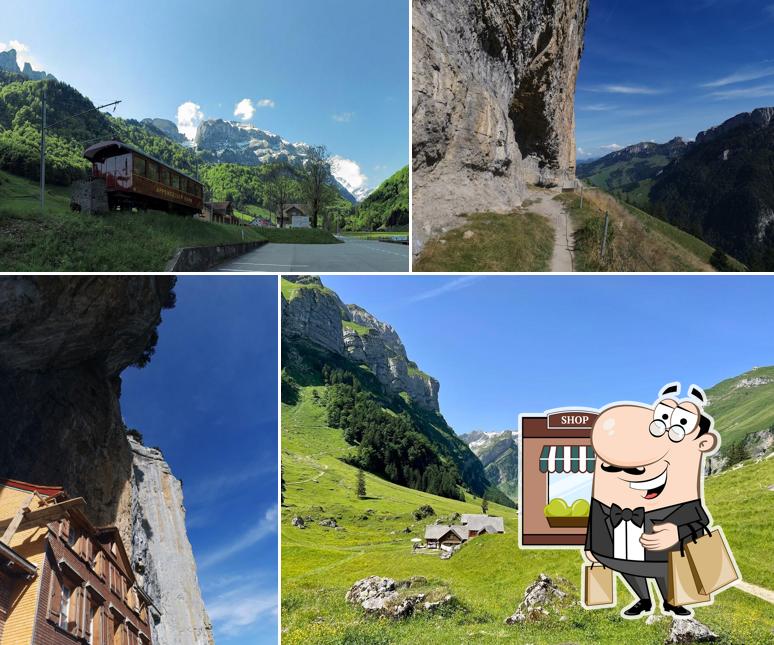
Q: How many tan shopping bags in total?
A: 3